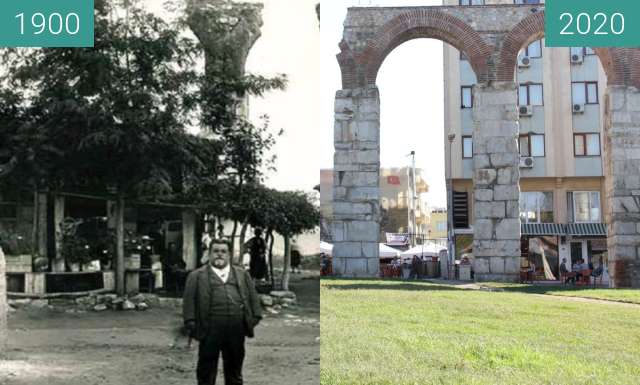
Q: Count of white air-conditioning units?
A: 5